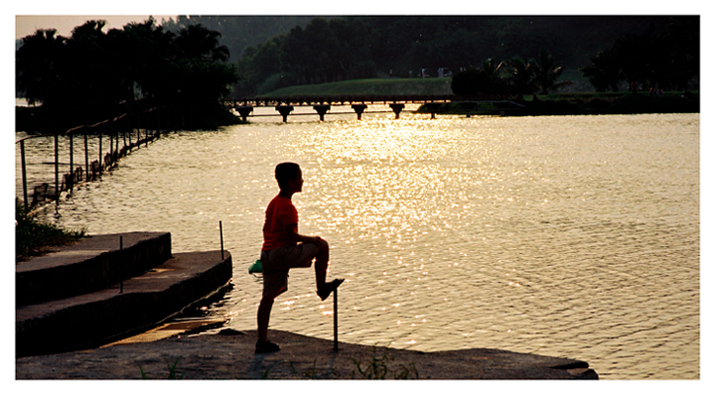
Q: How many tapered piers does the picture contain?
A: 5